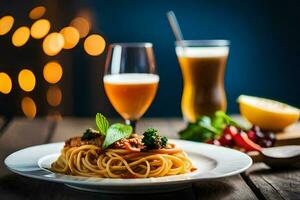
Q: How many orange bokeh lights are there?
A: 13